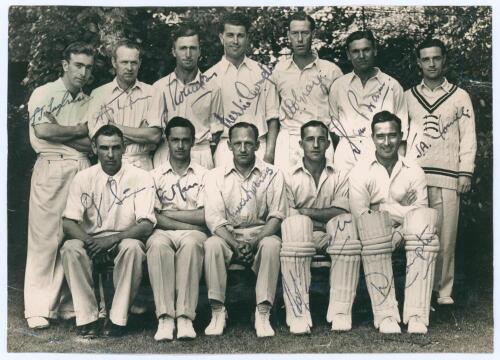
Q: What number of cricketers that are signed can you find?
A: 12